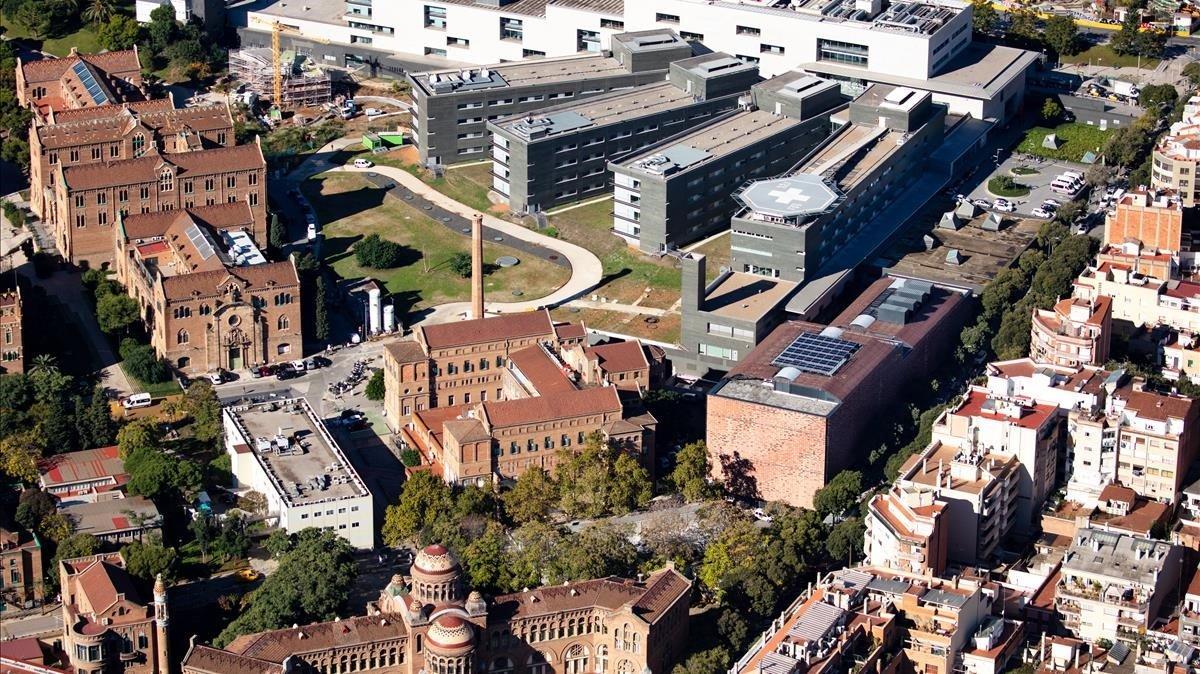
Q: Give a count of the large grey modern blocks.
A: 4